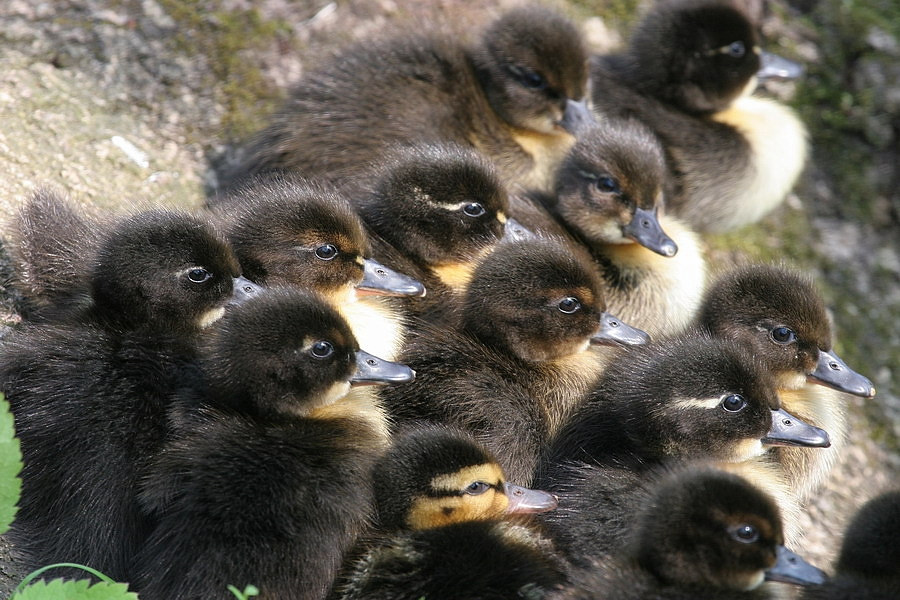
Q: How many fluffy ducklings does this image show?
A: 13